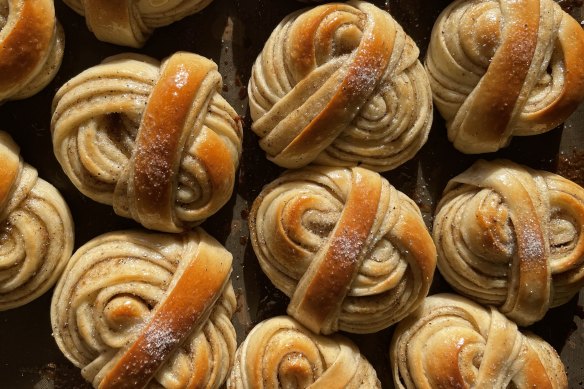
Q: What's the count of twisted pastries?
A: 11